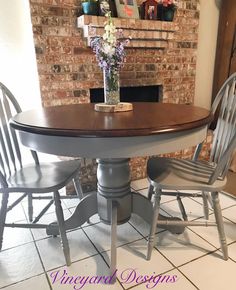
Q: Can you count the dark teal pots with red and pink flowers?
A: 1